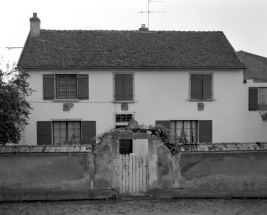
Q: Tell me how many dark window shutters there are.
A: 11